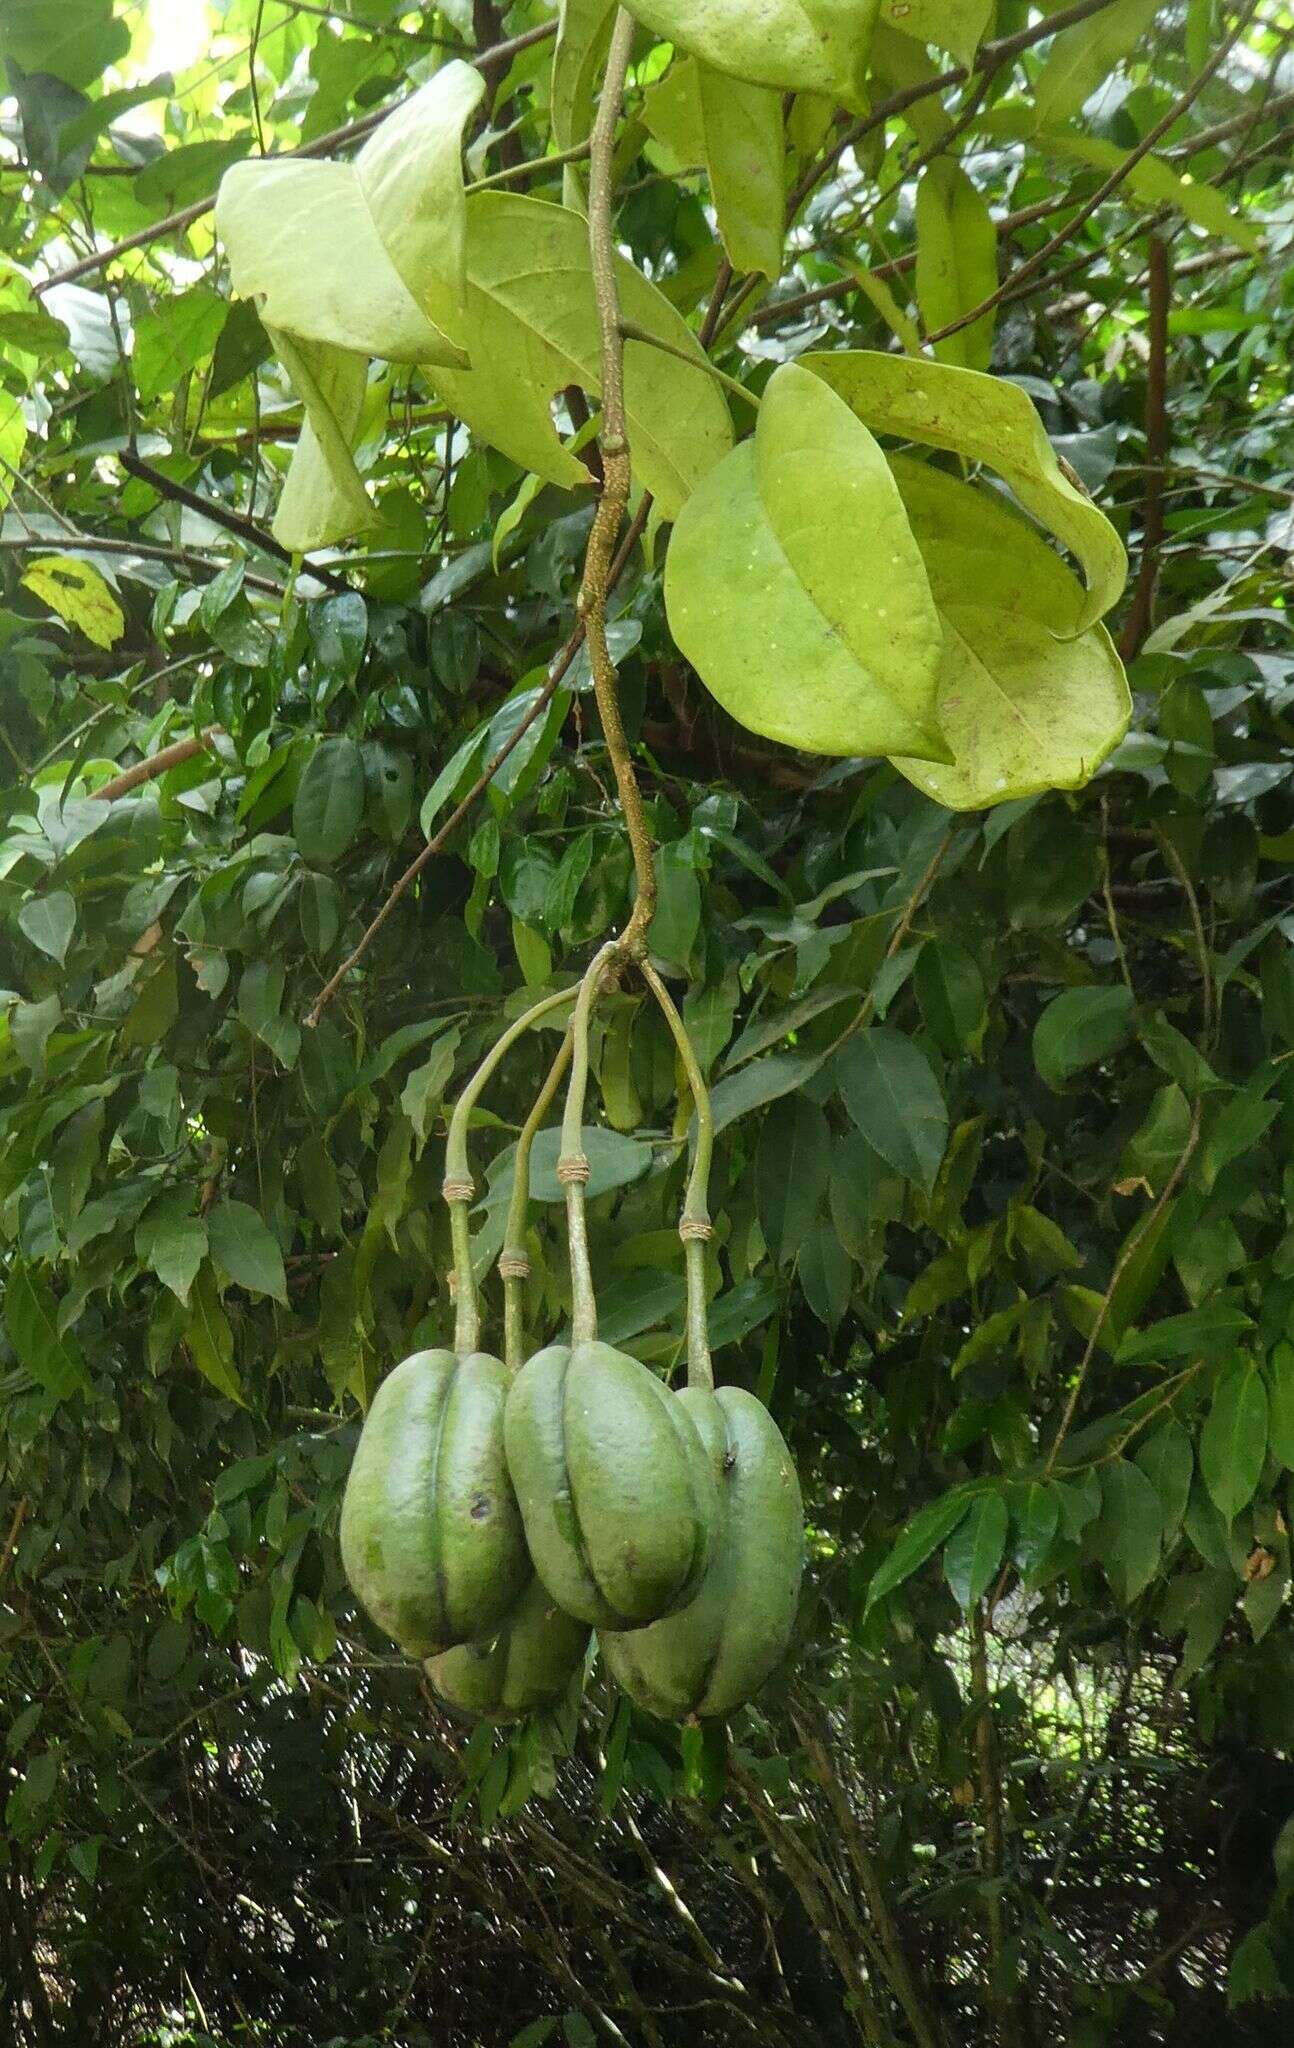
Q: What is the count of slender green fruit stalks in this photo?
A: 4